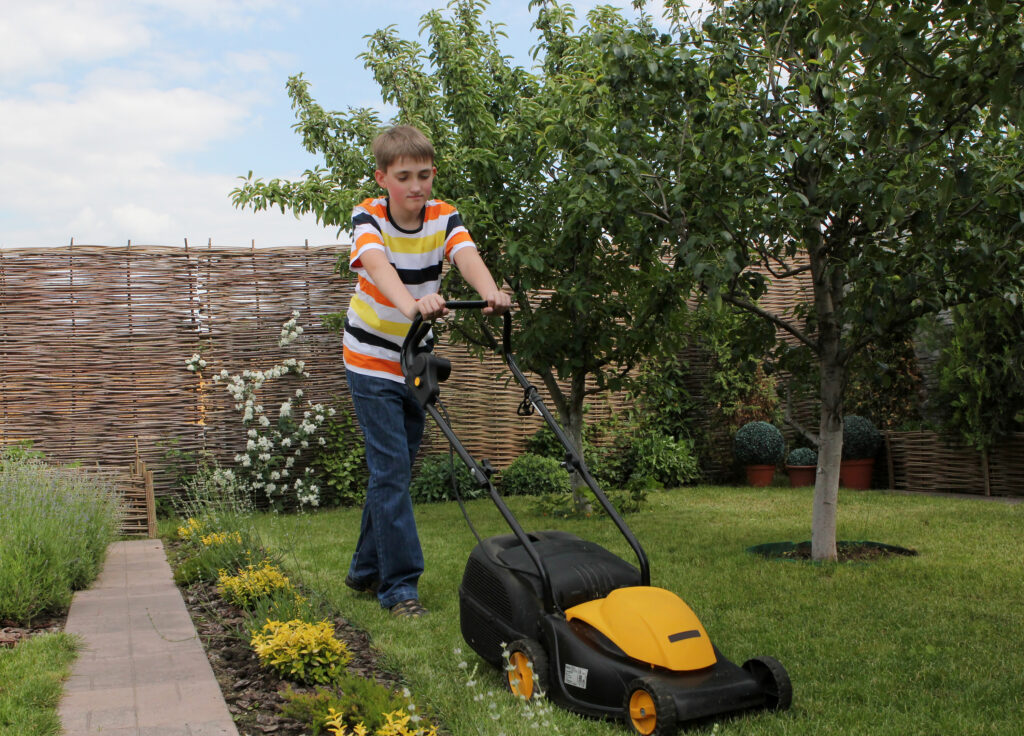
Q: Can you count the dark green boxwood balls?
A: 3